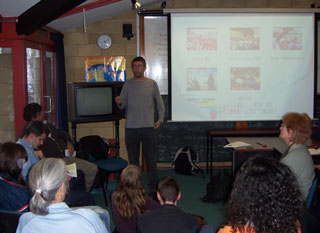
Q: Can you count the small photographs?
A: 5